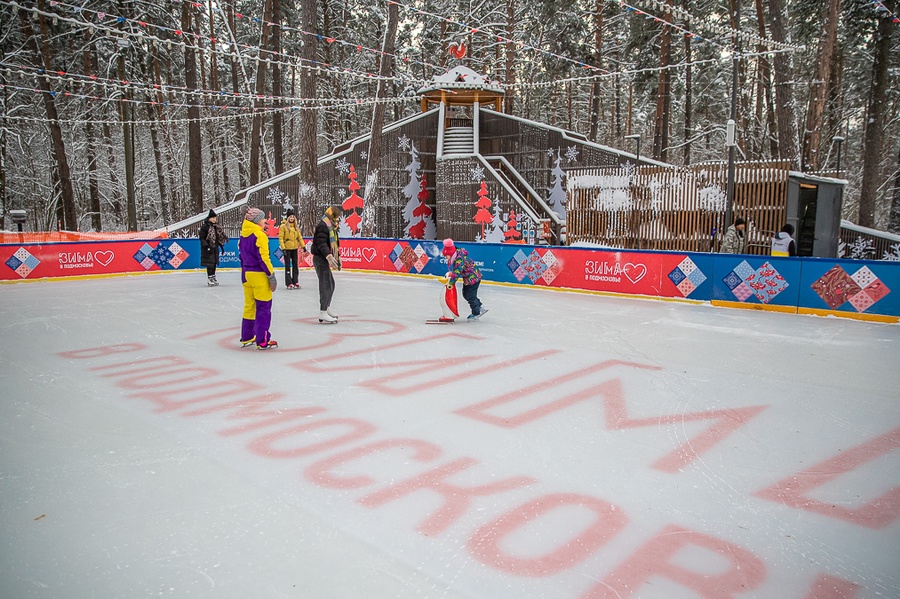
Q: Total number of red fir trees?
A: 5